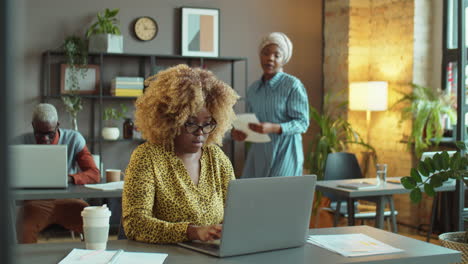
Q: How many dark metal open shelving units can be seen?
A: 1